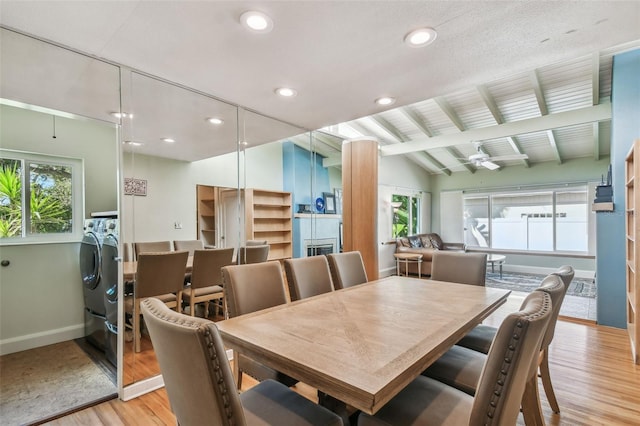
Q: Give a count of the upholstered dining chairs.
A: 8